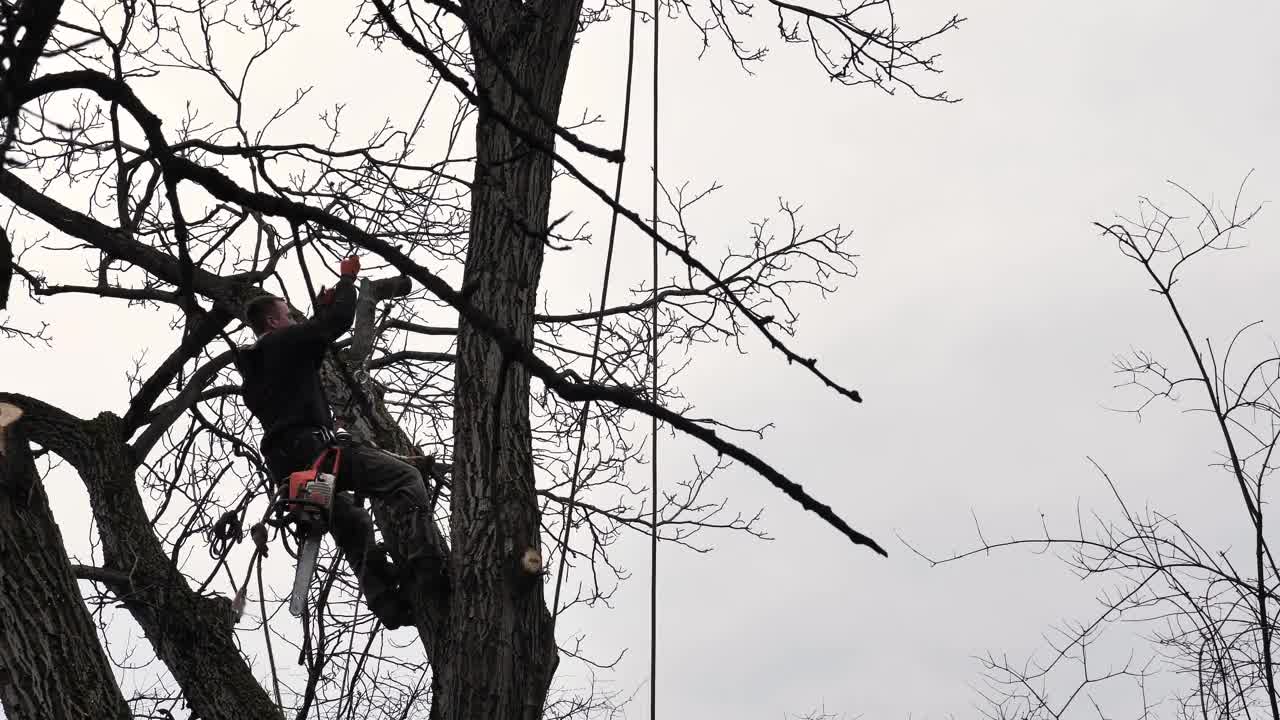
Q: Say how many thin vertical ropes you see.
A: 2